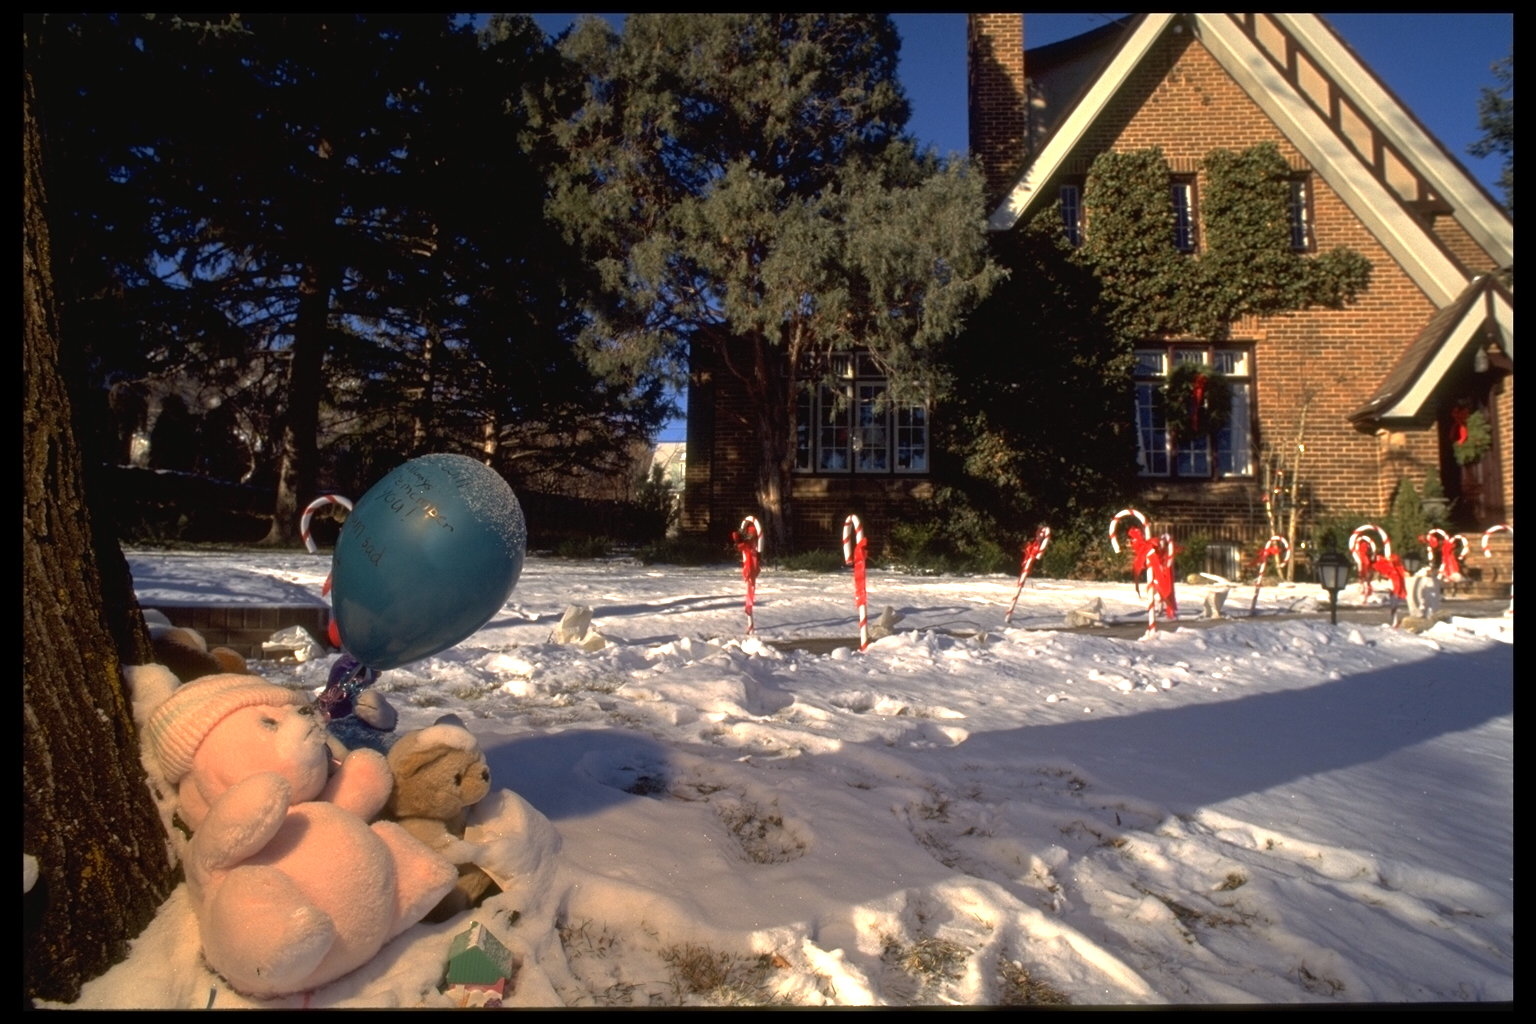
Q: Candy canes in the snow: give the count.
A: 12